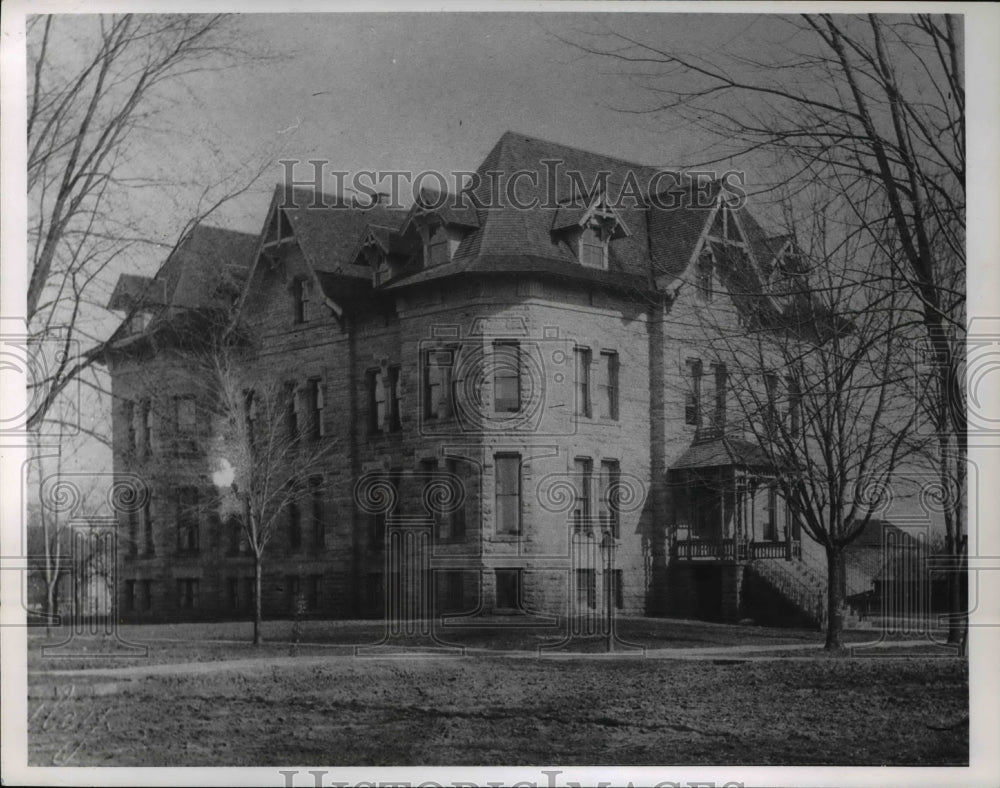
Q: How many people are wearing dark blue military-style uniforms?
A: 0